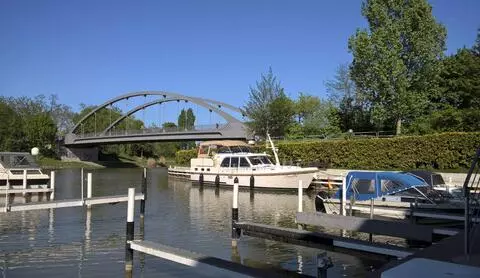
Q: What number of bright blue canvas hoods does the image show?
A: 1